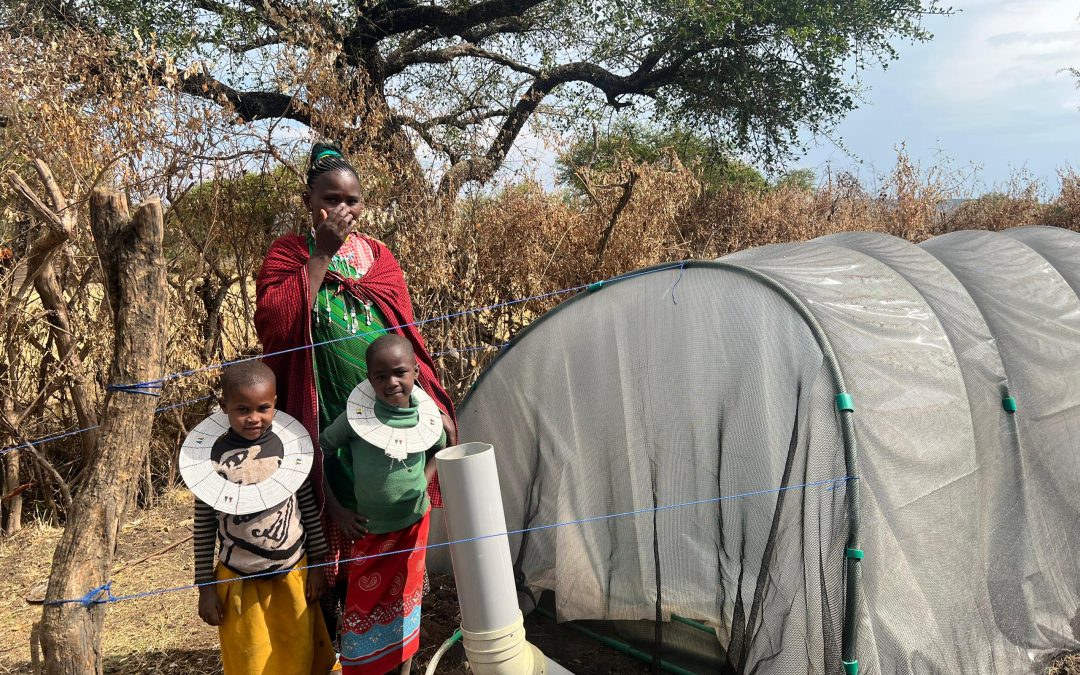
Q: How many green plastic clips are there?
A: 5